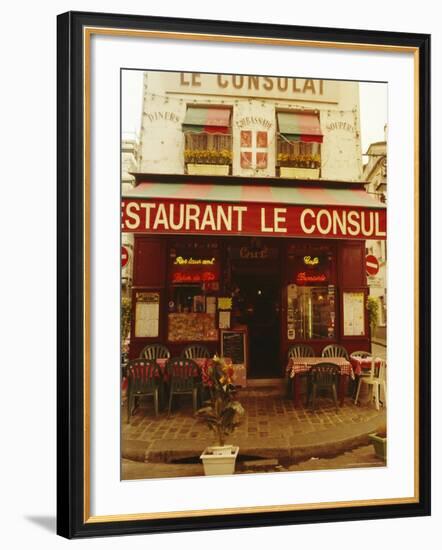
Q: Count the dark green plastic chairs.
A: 7